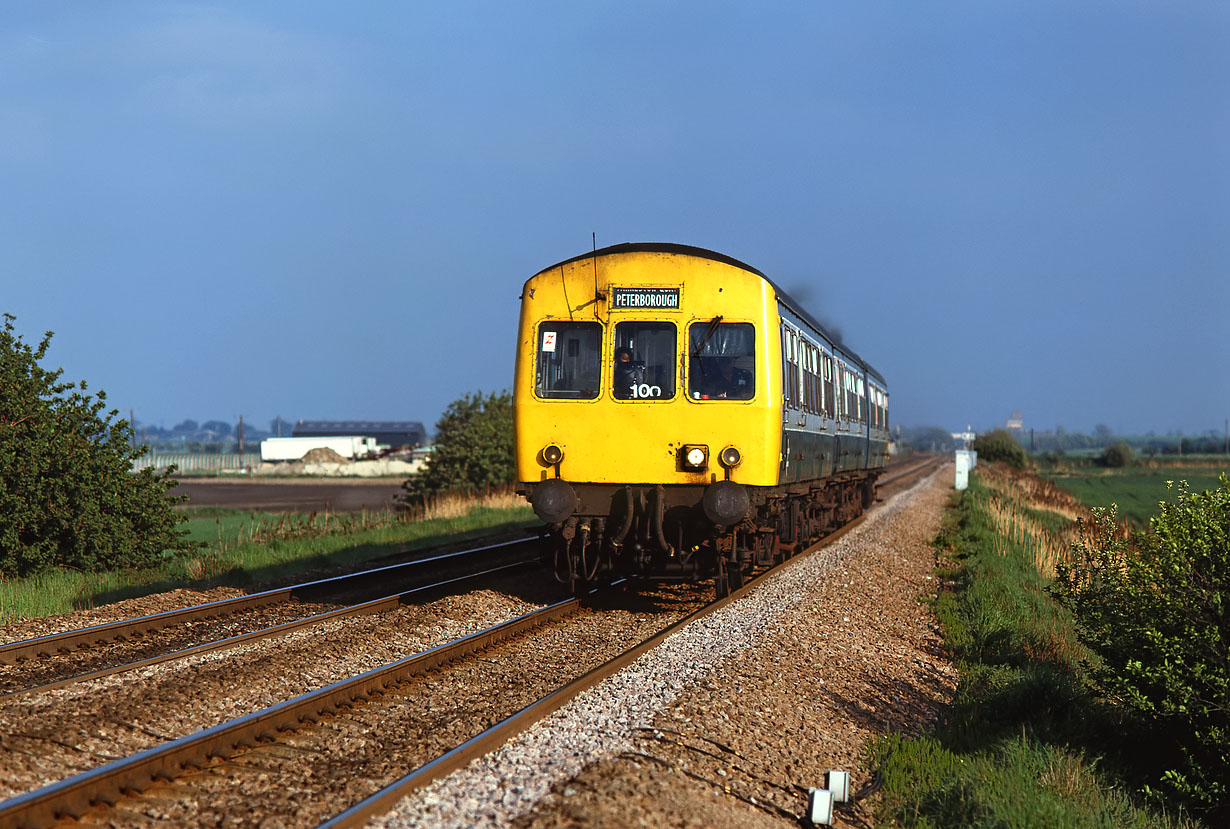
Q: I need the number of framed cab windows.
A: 3